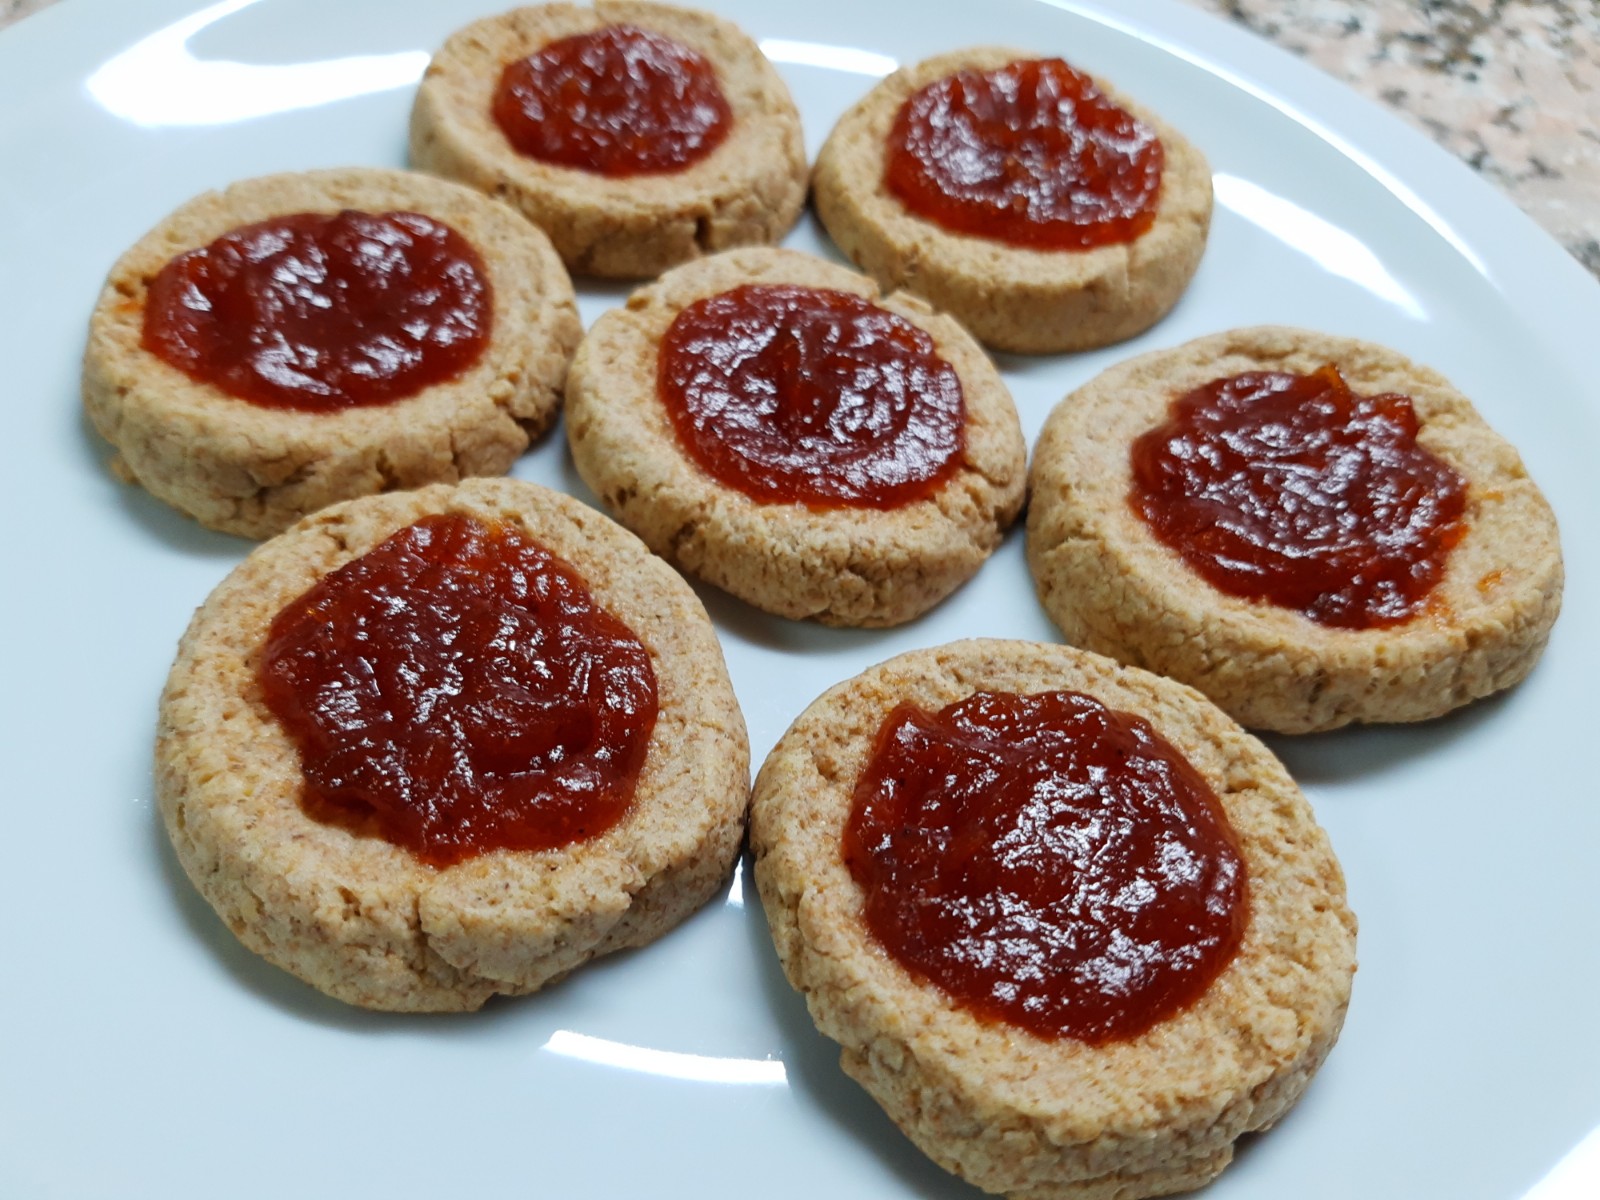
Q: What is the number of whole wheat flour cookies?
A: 7